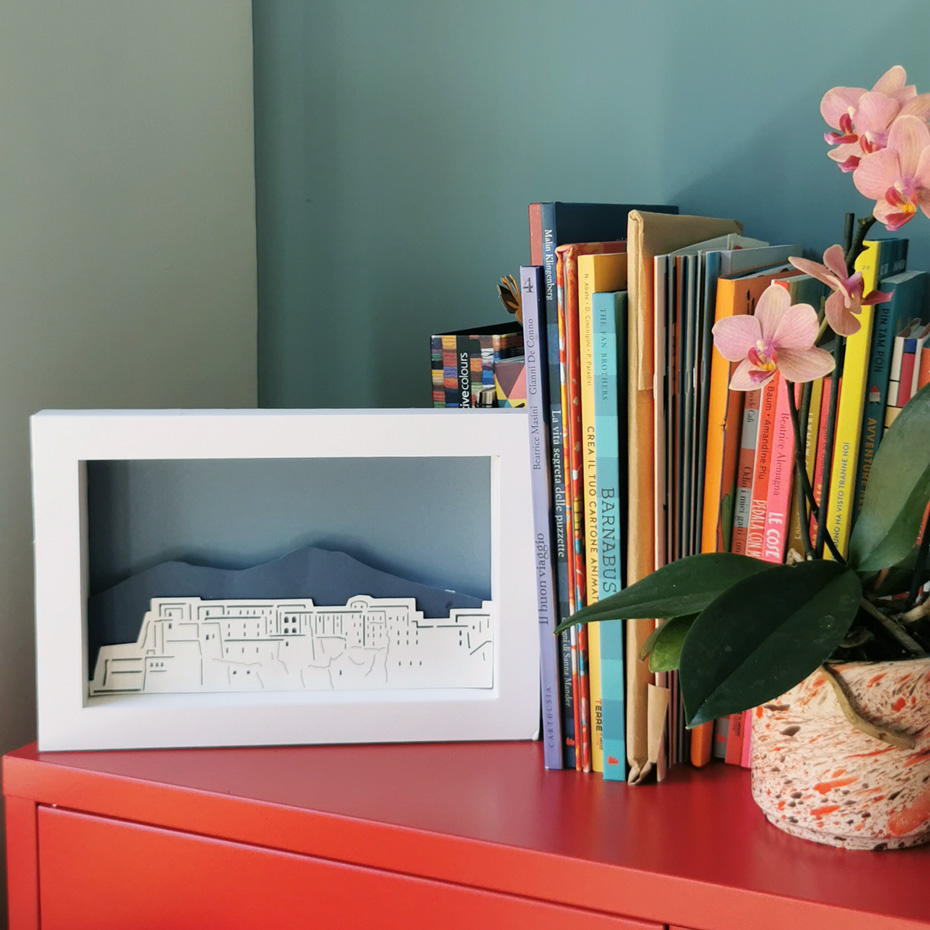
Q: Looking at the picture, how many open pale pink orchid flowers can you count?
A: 5